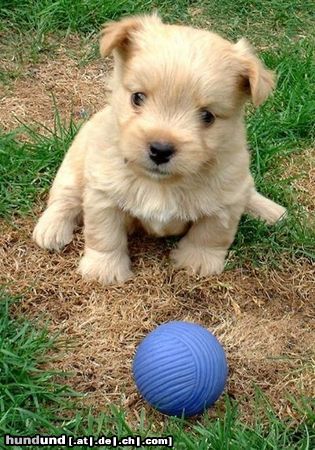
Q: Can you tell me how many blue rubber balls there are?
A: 1